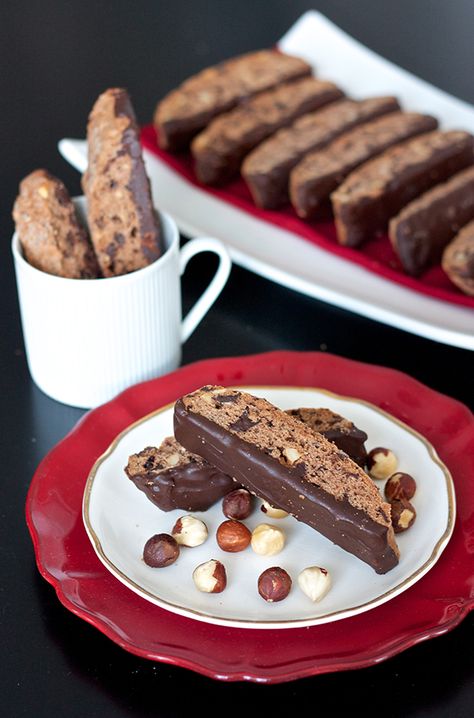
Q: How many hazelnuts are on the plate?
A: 12